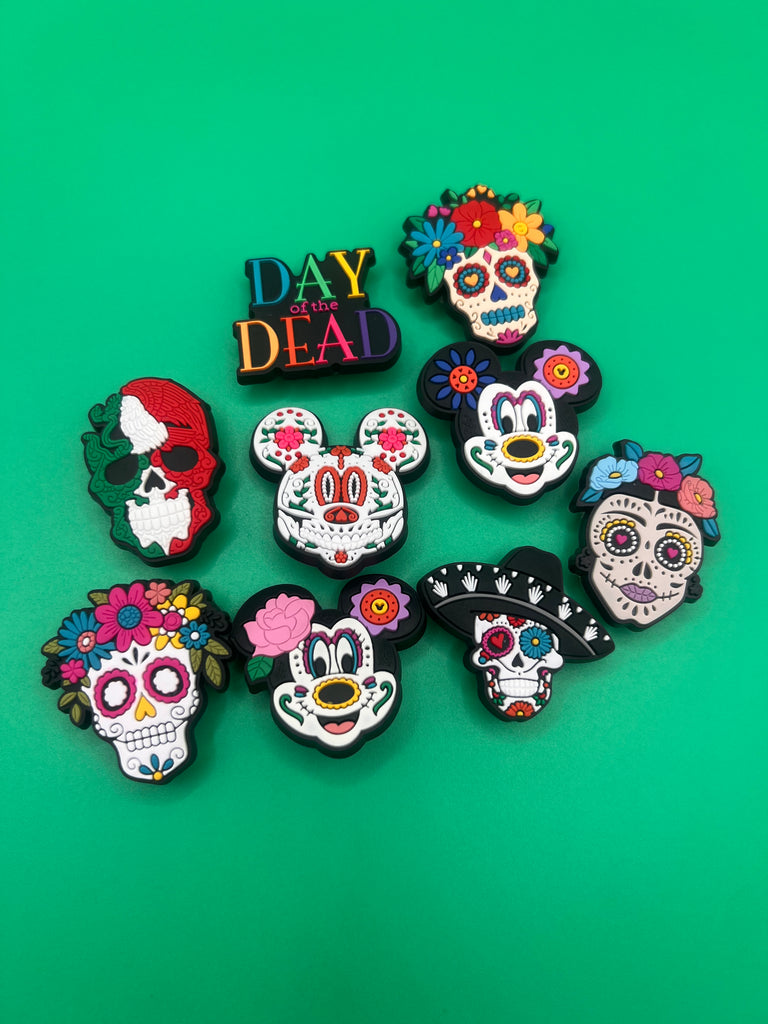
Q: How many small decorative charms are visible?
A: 9